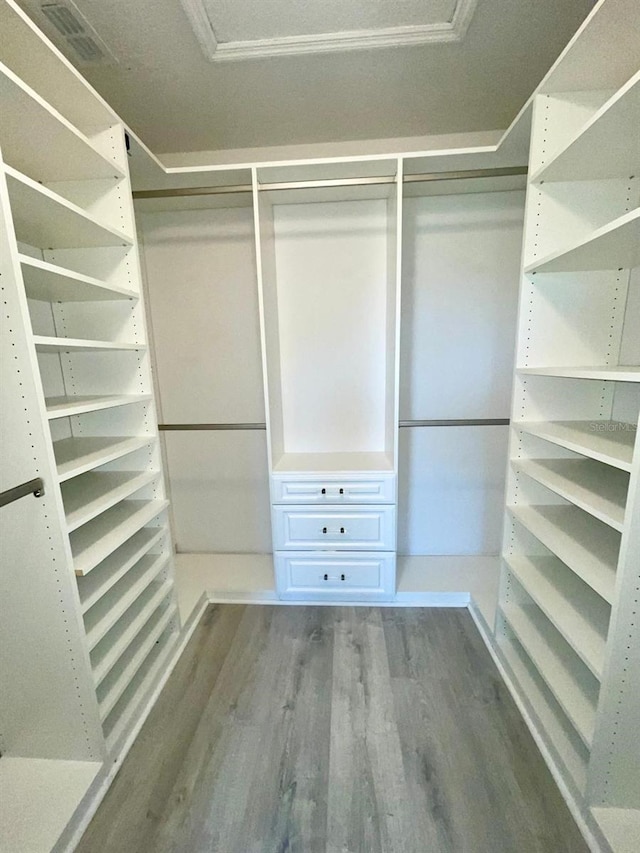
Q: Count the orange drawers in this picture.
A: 0